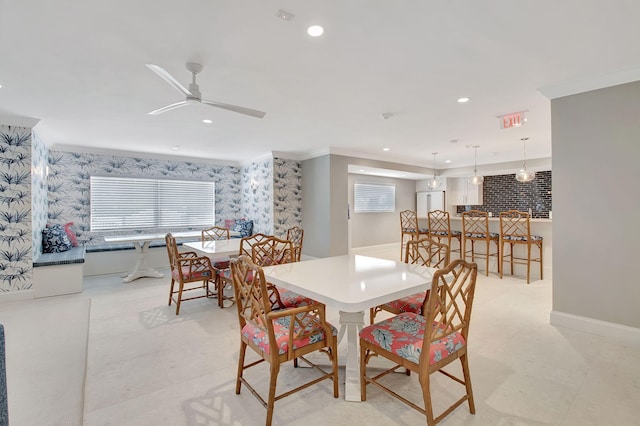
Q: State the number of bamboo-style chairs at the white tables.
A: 8